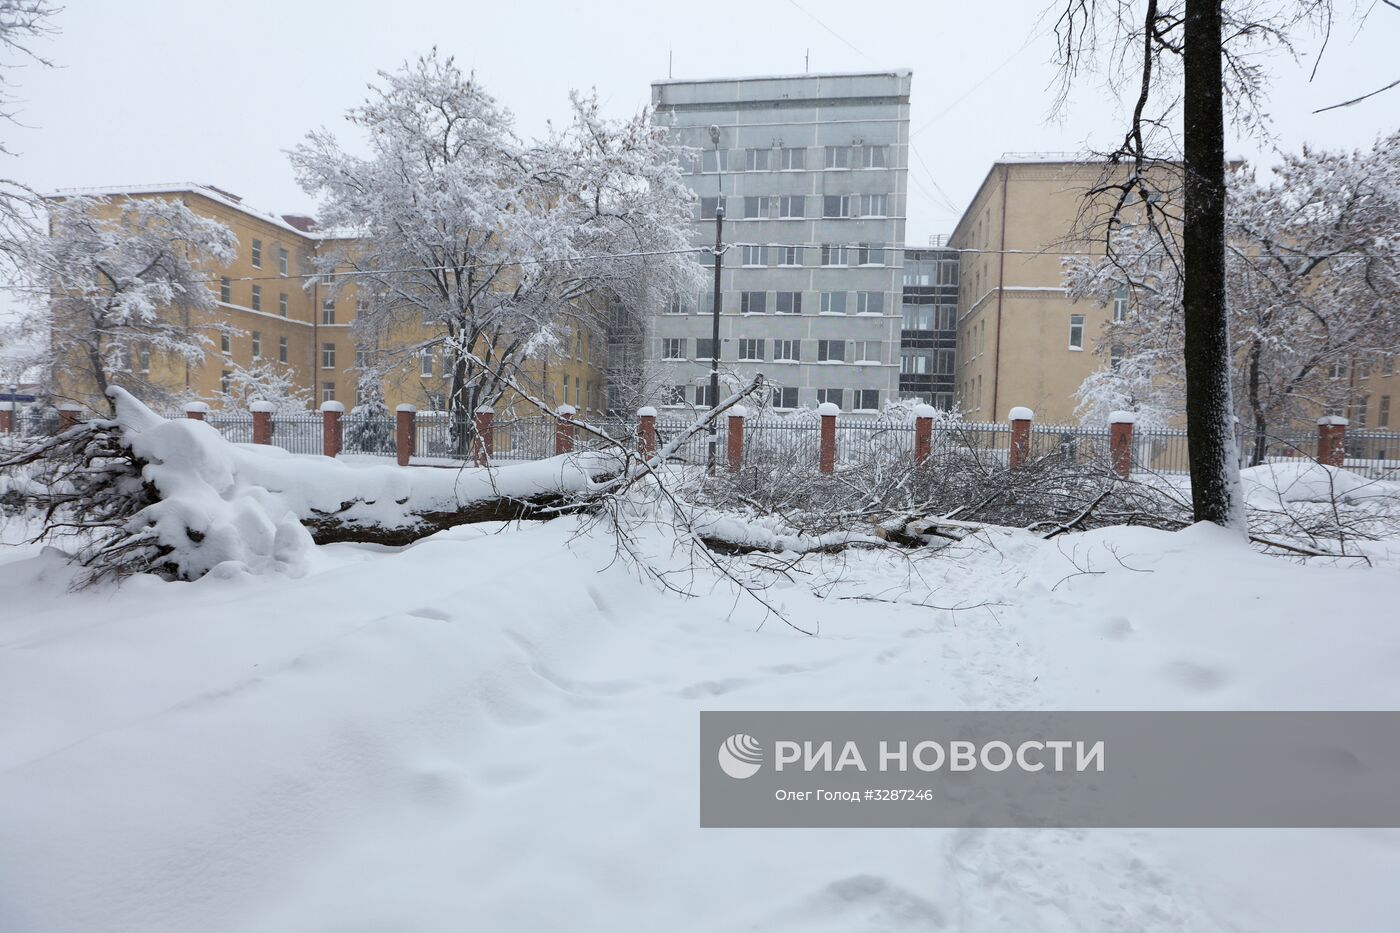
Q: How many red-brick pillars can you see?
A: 15